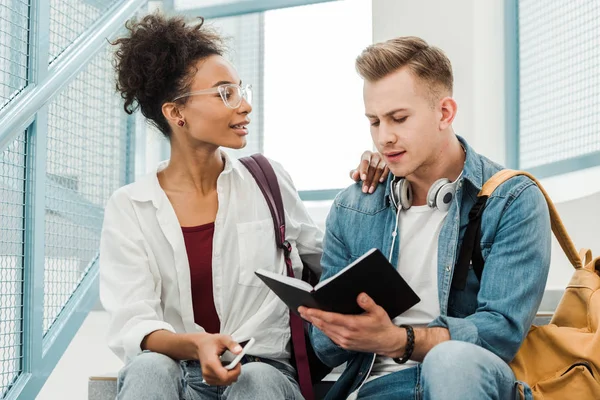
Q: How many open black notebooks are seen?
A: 1